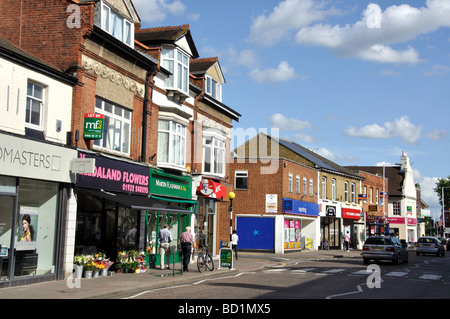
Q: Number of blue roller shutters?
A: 1